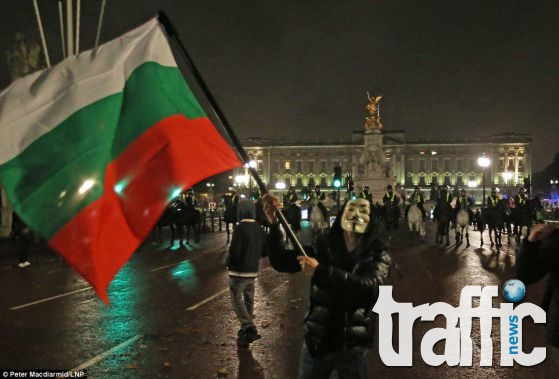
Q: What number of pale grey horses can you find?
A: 3